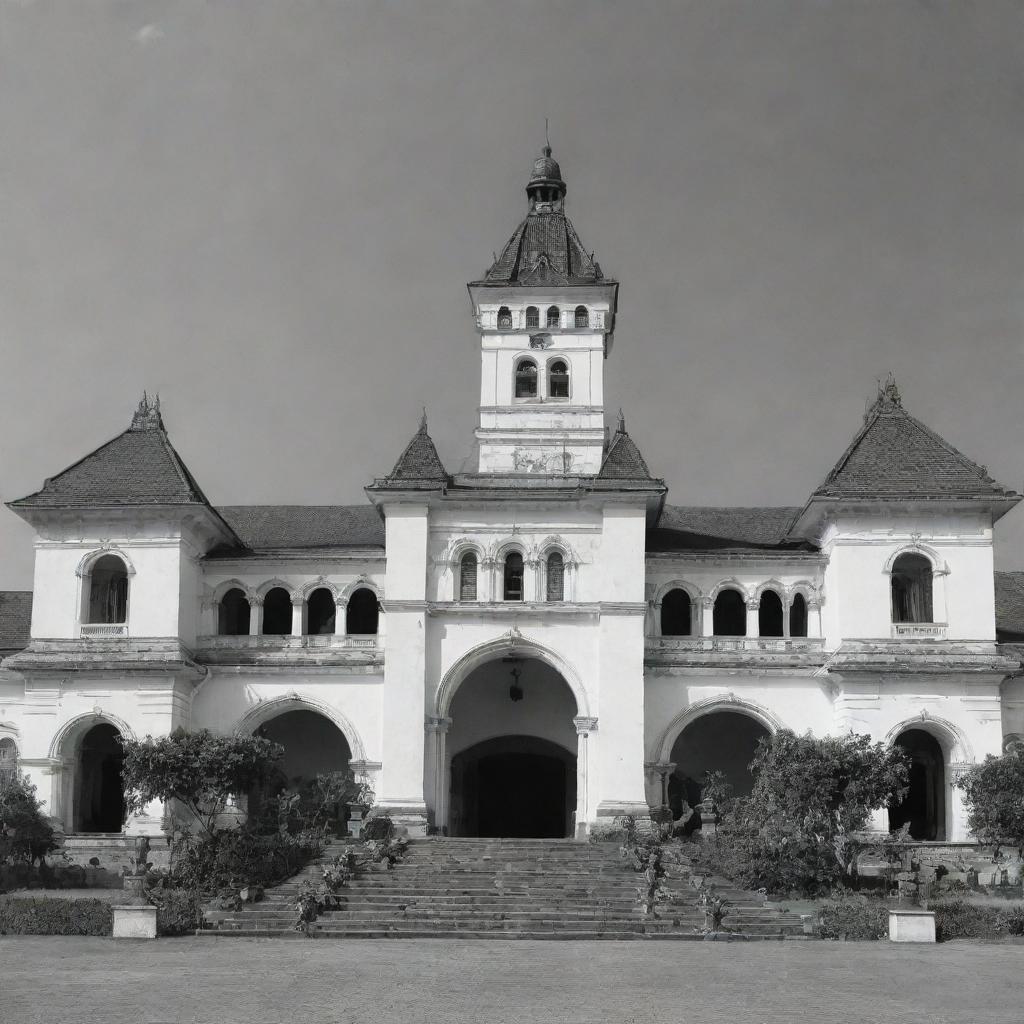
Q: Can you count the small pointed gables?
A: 2